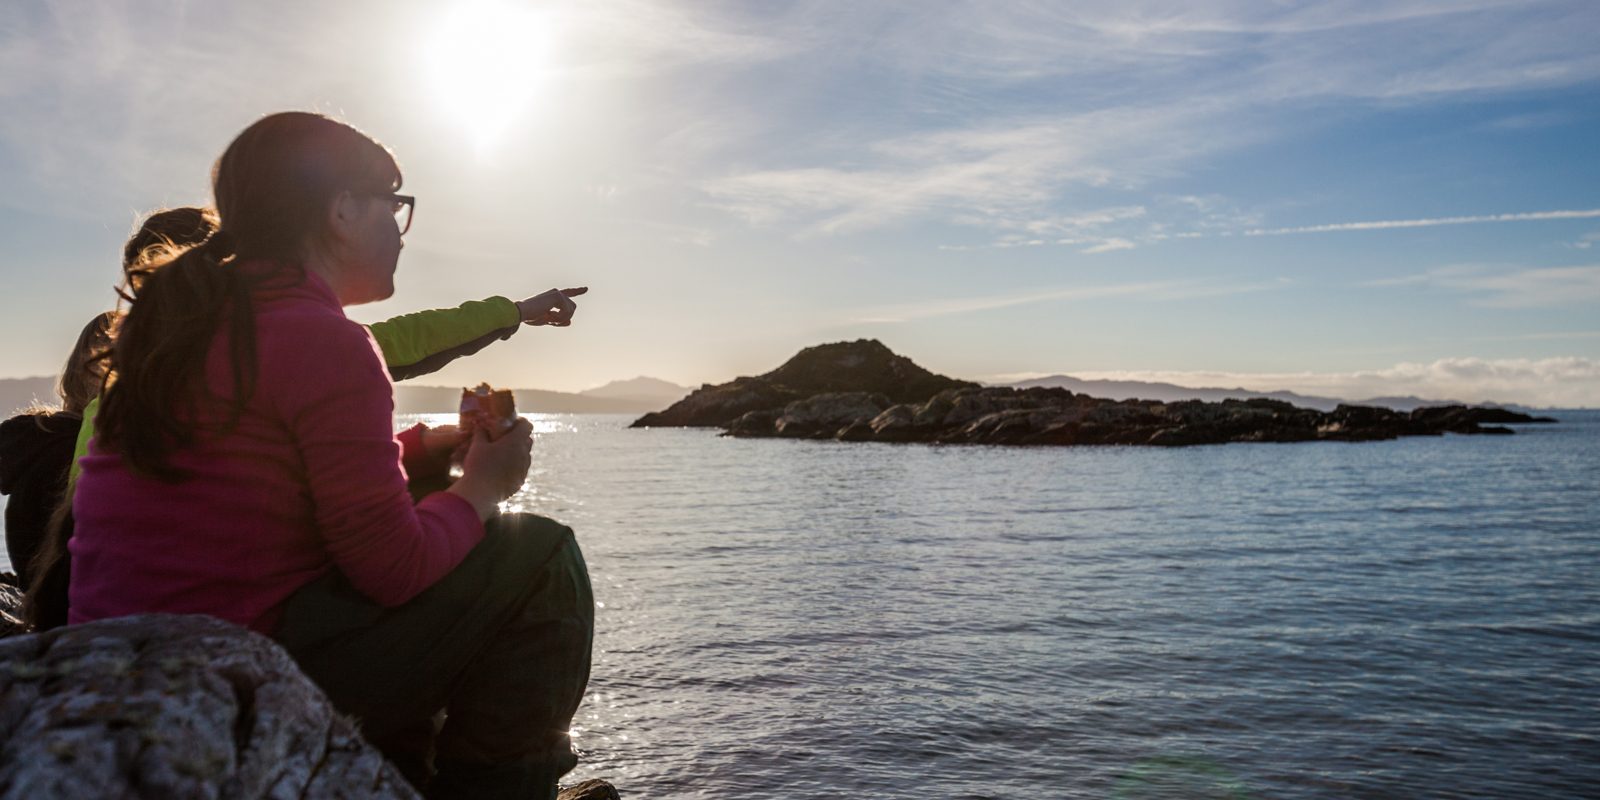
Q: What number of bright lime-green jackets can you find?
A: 1